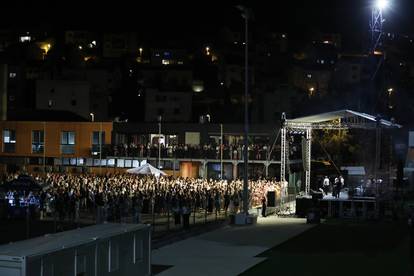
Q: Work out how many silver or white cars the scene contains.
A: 0